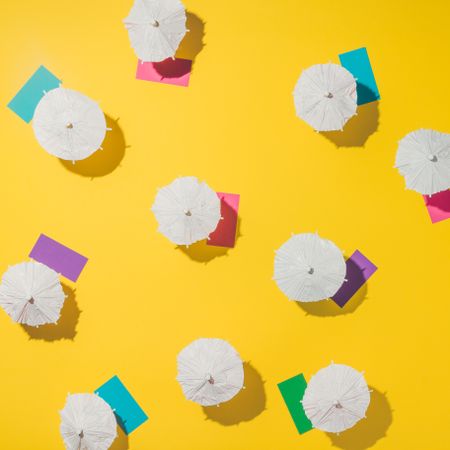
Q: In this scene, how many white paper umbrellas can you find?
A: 10